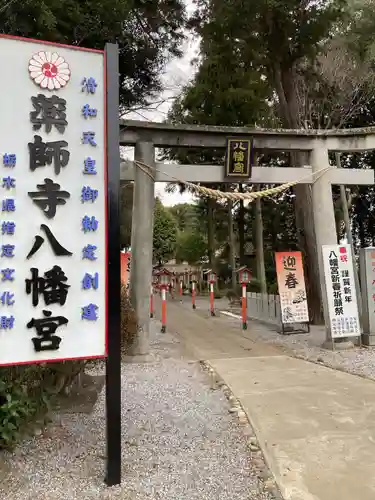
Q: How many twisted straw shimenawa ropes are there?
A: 1